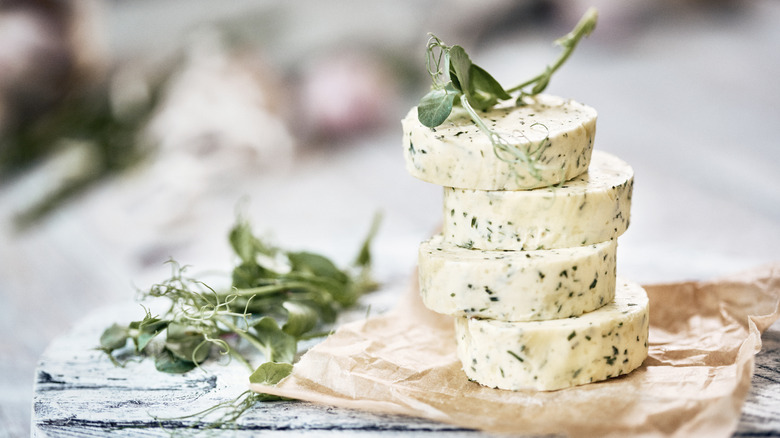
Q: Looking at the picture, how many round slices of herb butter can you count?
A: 4